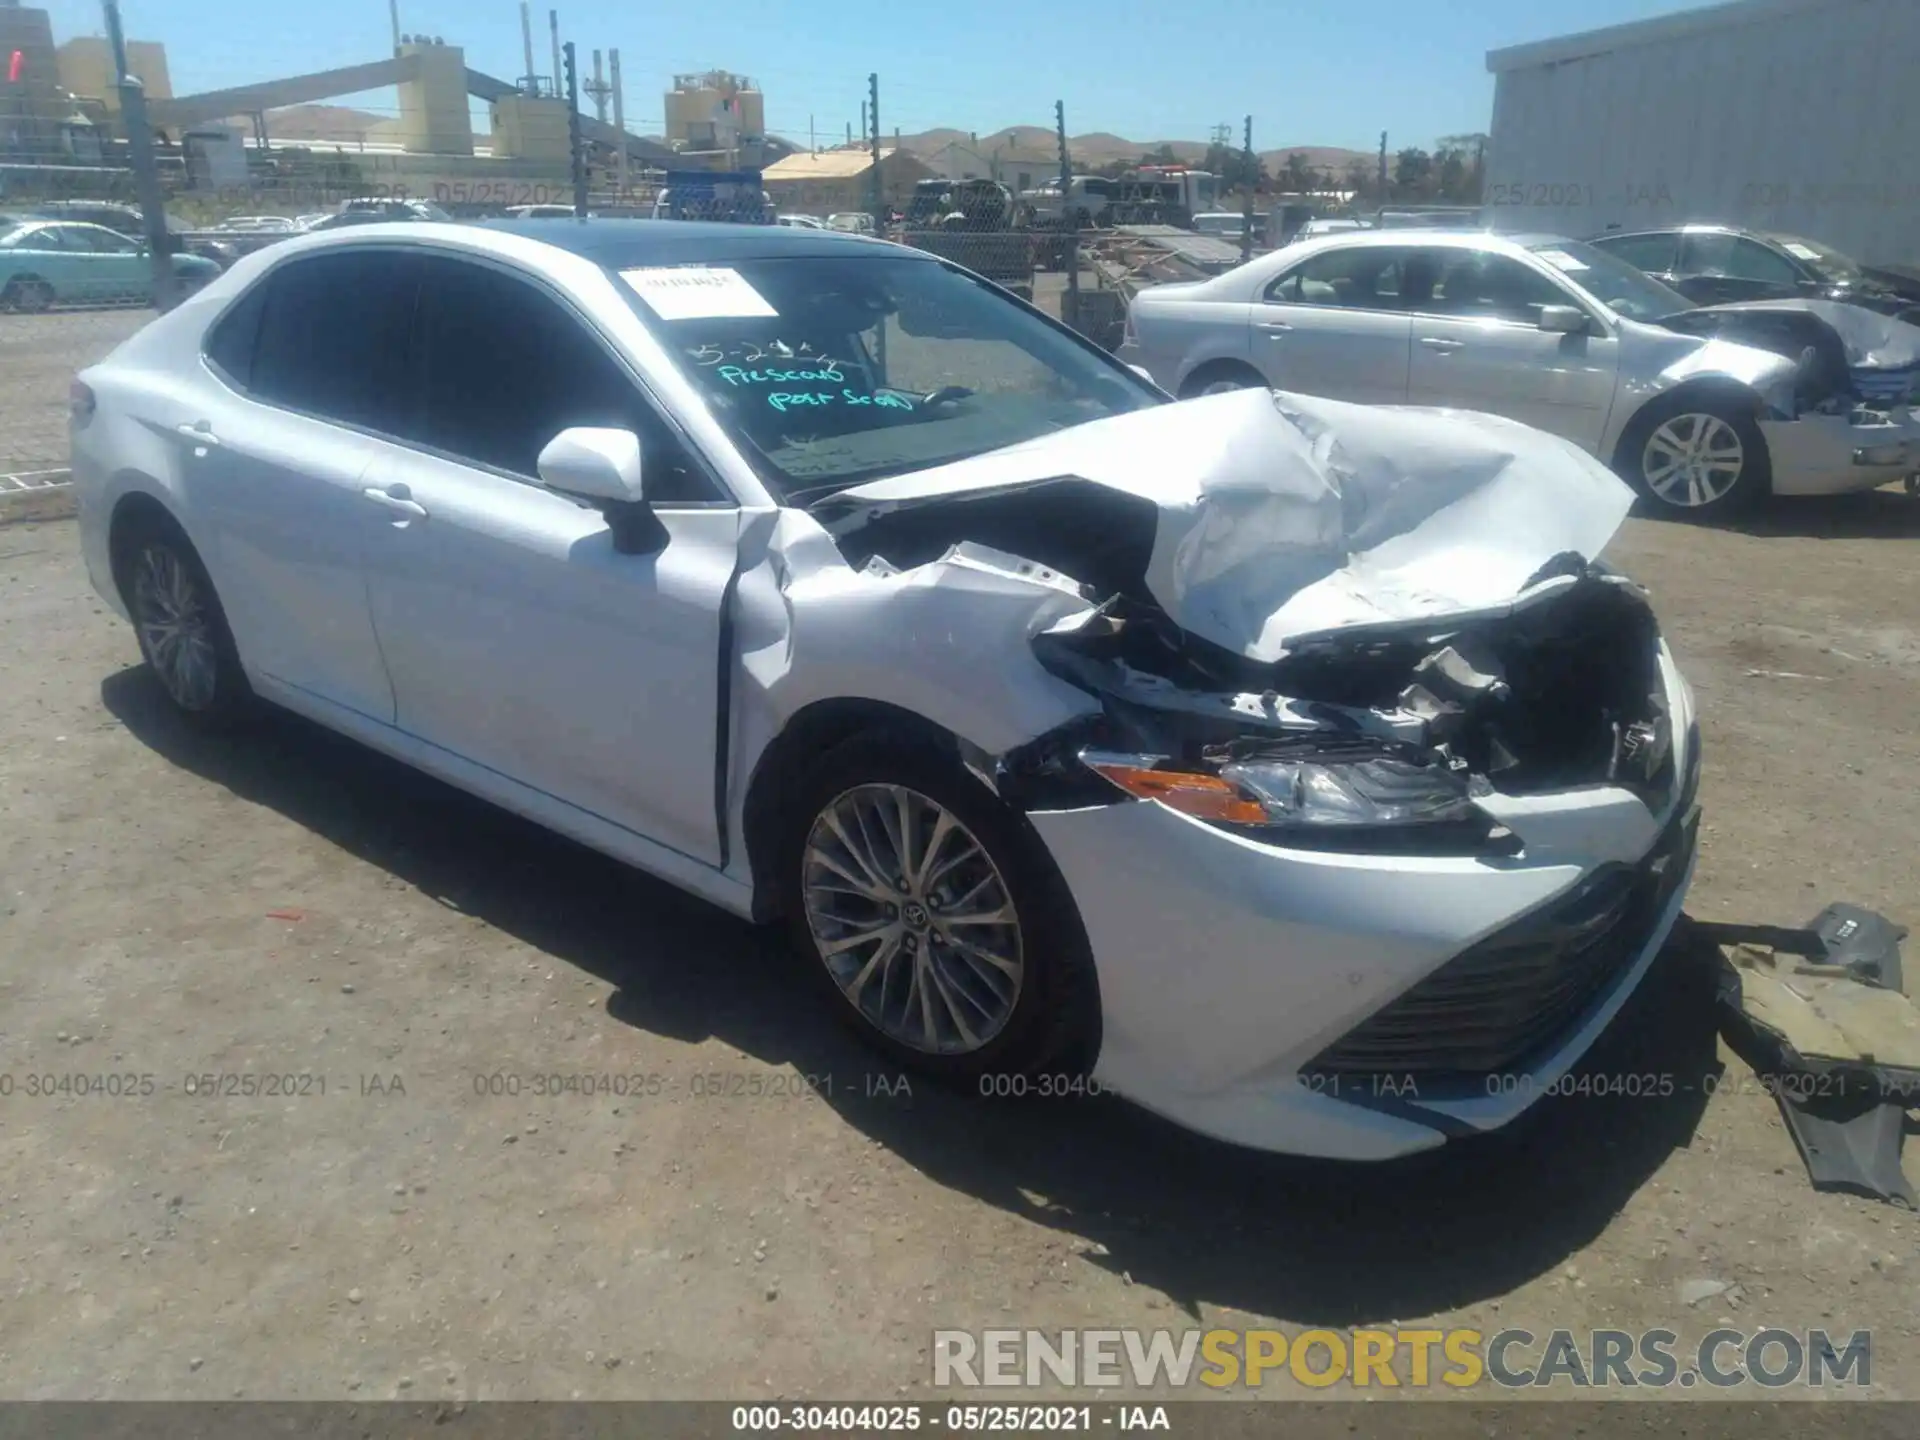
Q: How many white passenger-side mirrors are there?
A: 1